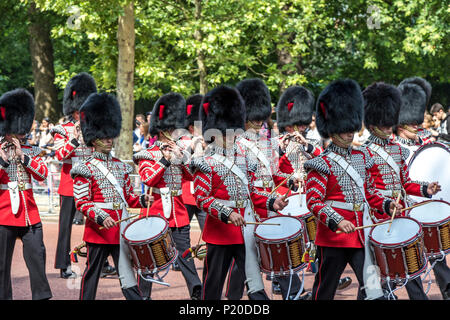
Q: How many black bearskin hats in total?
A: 12